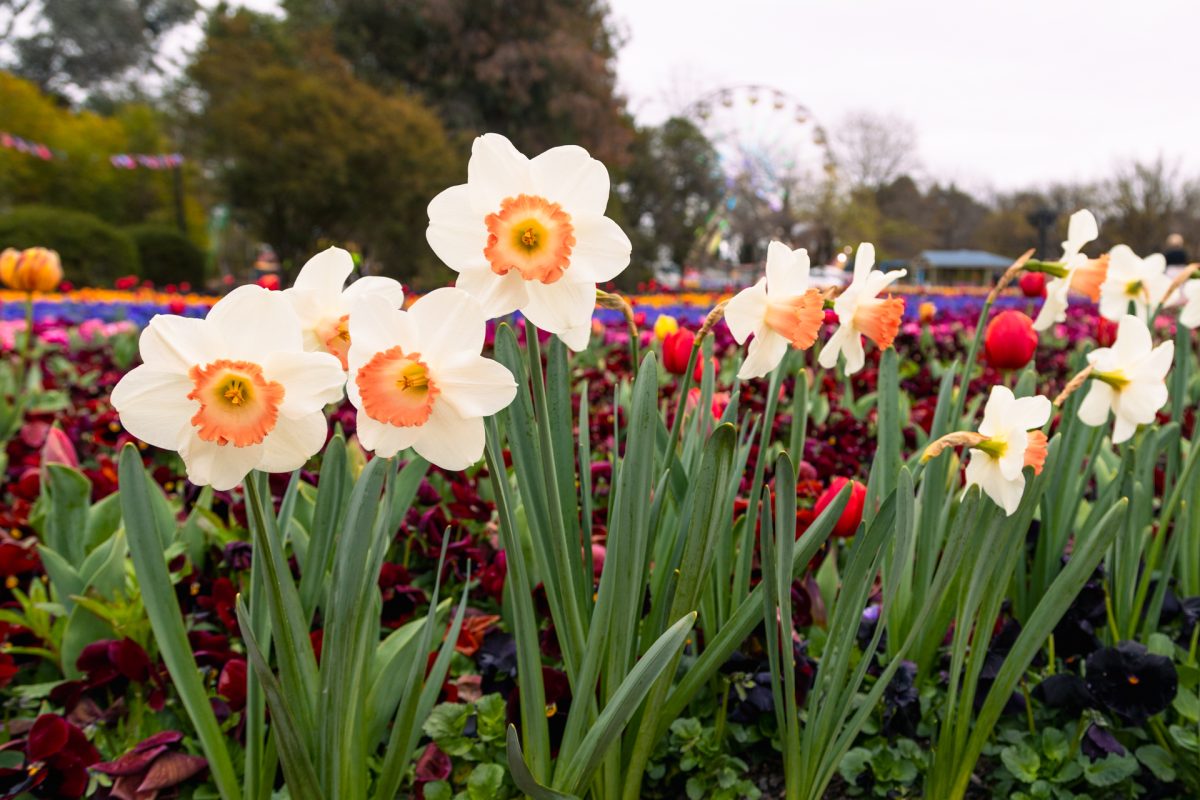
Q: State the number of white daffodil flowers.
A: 11